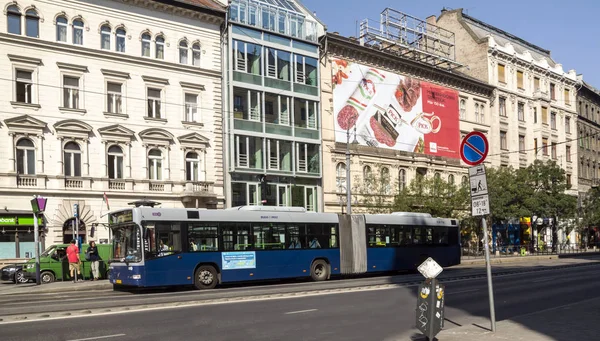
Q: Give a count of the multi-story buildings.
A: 5